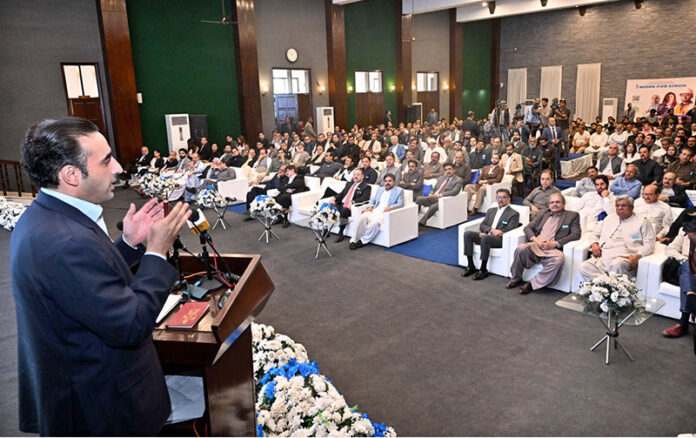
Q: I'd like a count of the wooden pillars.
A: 6